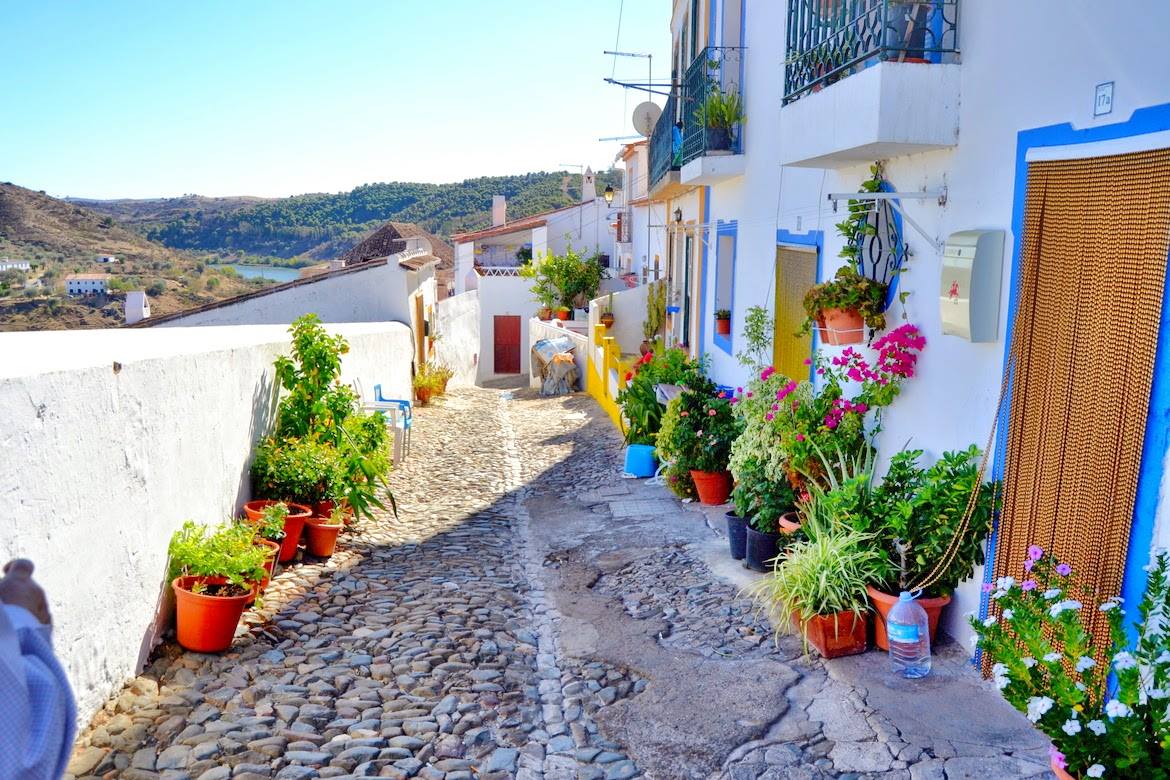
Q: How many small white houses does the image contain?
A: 3